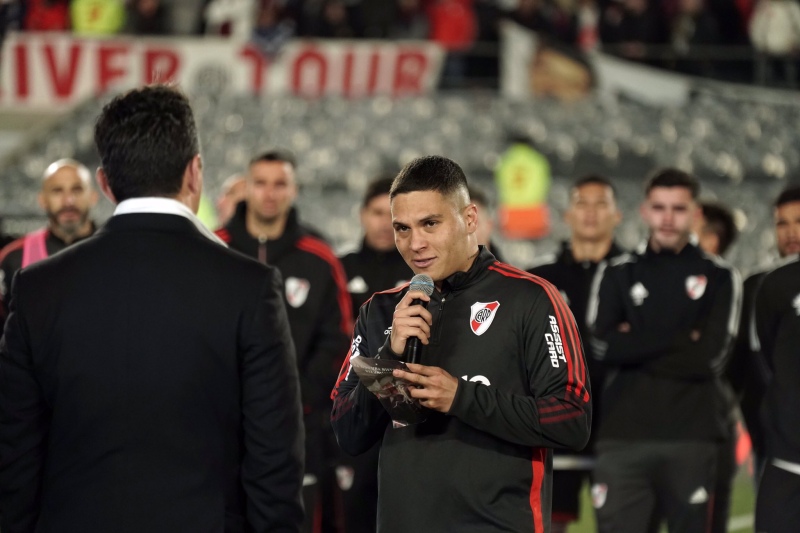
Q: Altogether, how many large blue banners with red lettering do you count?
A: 0